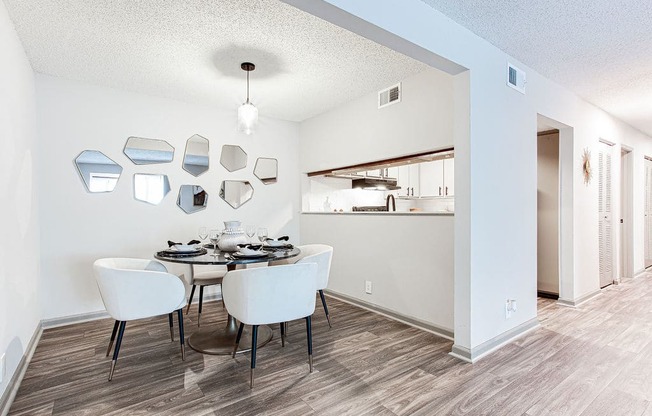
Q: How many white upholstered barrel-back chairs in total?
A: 4